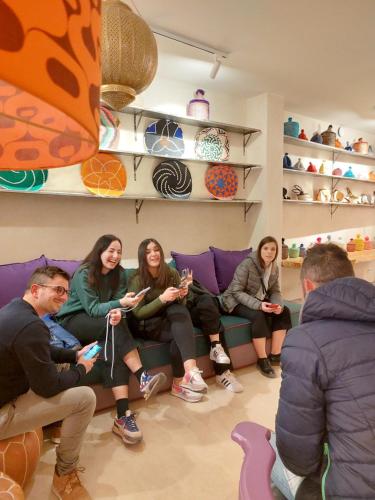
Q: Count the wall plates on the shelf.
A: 7